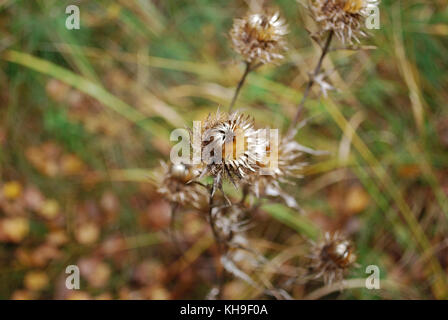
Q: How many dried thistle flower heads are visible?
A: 6